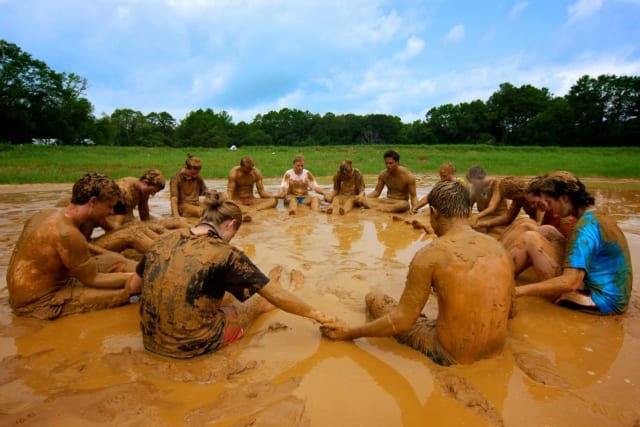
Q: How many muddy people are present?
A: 15